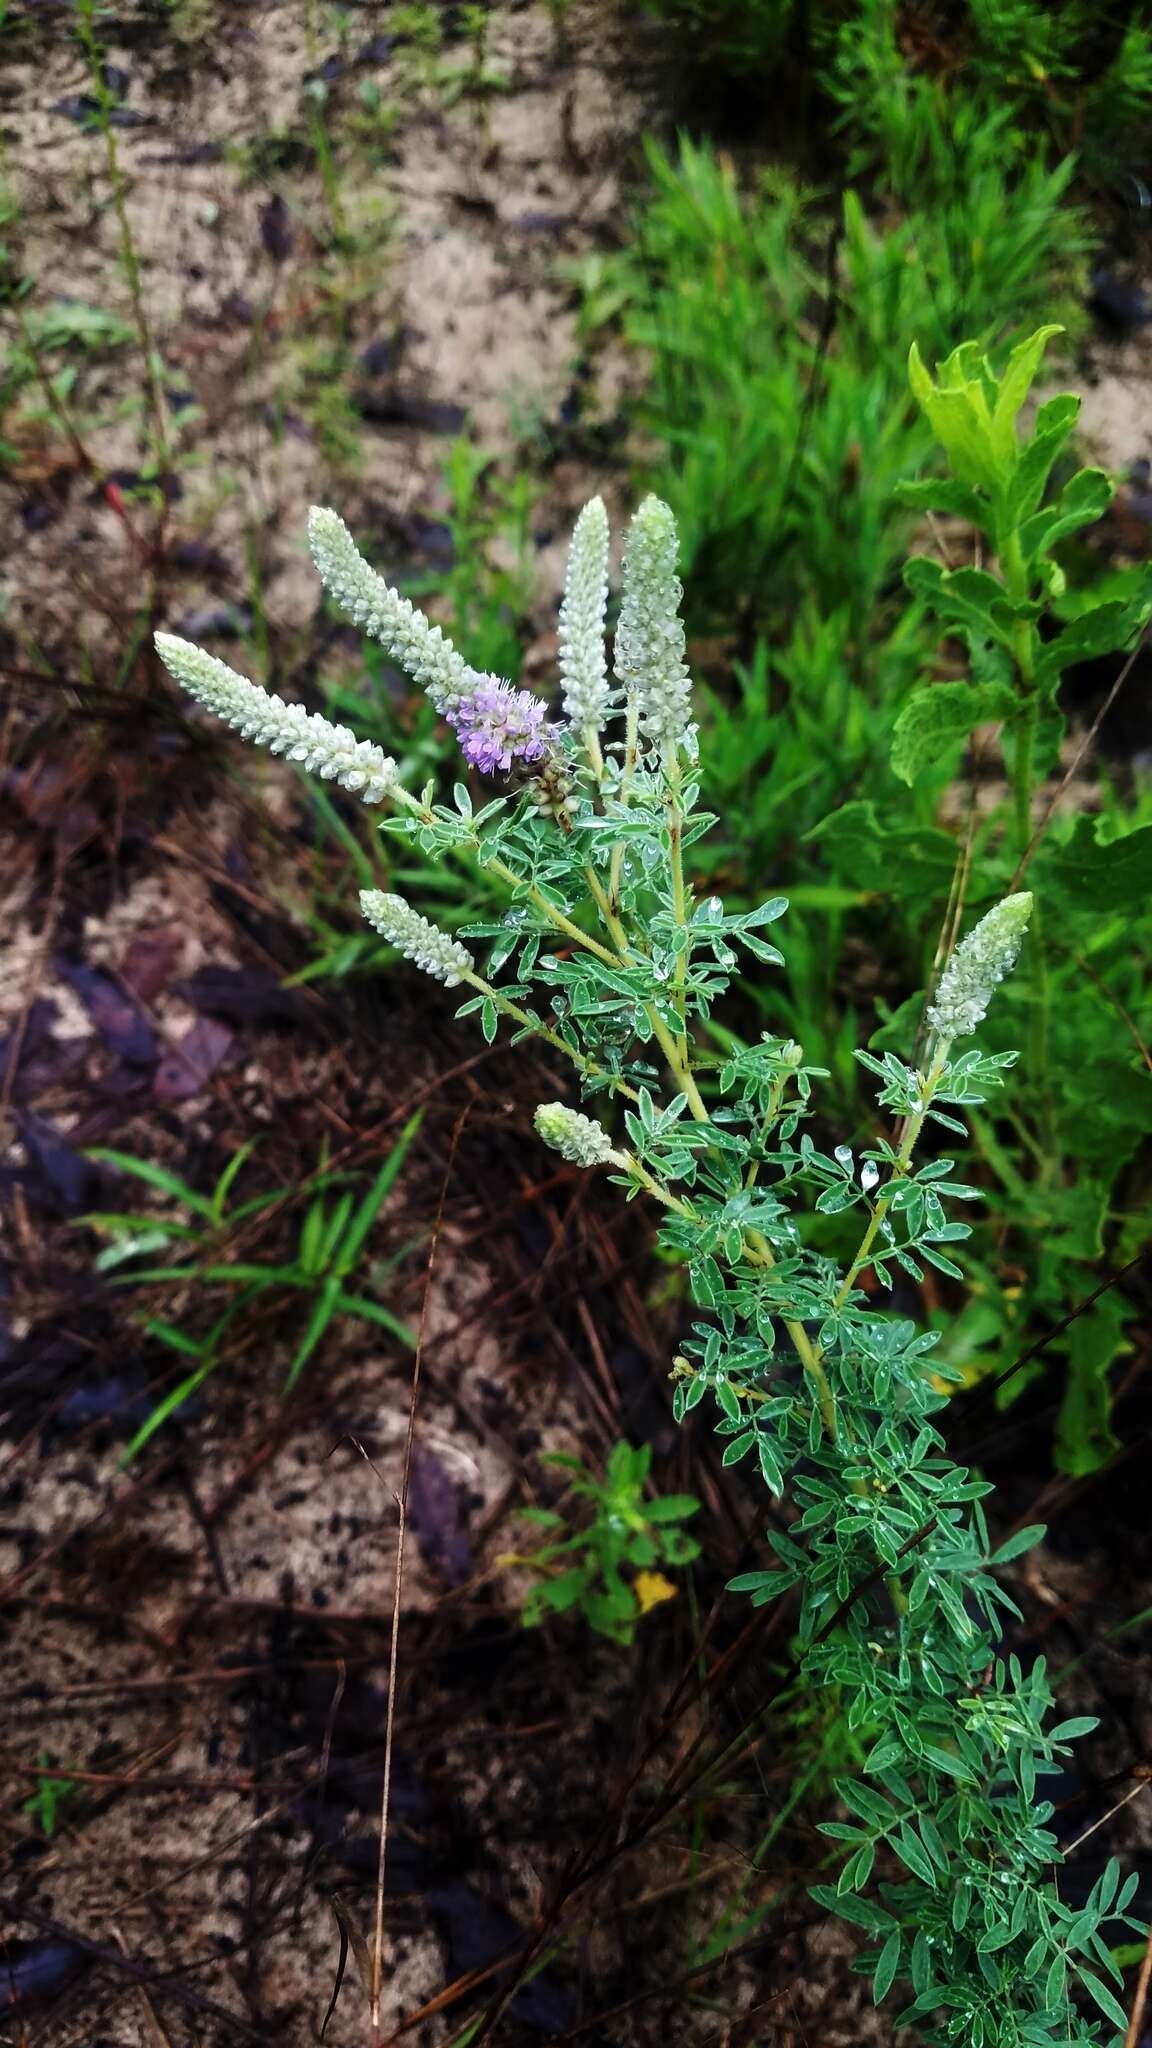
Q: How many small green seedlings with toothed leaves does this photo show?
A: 1